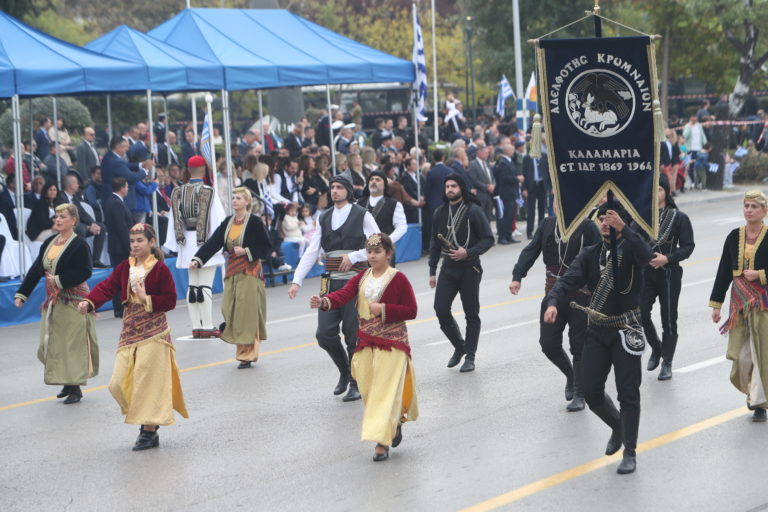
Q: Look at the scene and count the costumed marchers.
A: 11